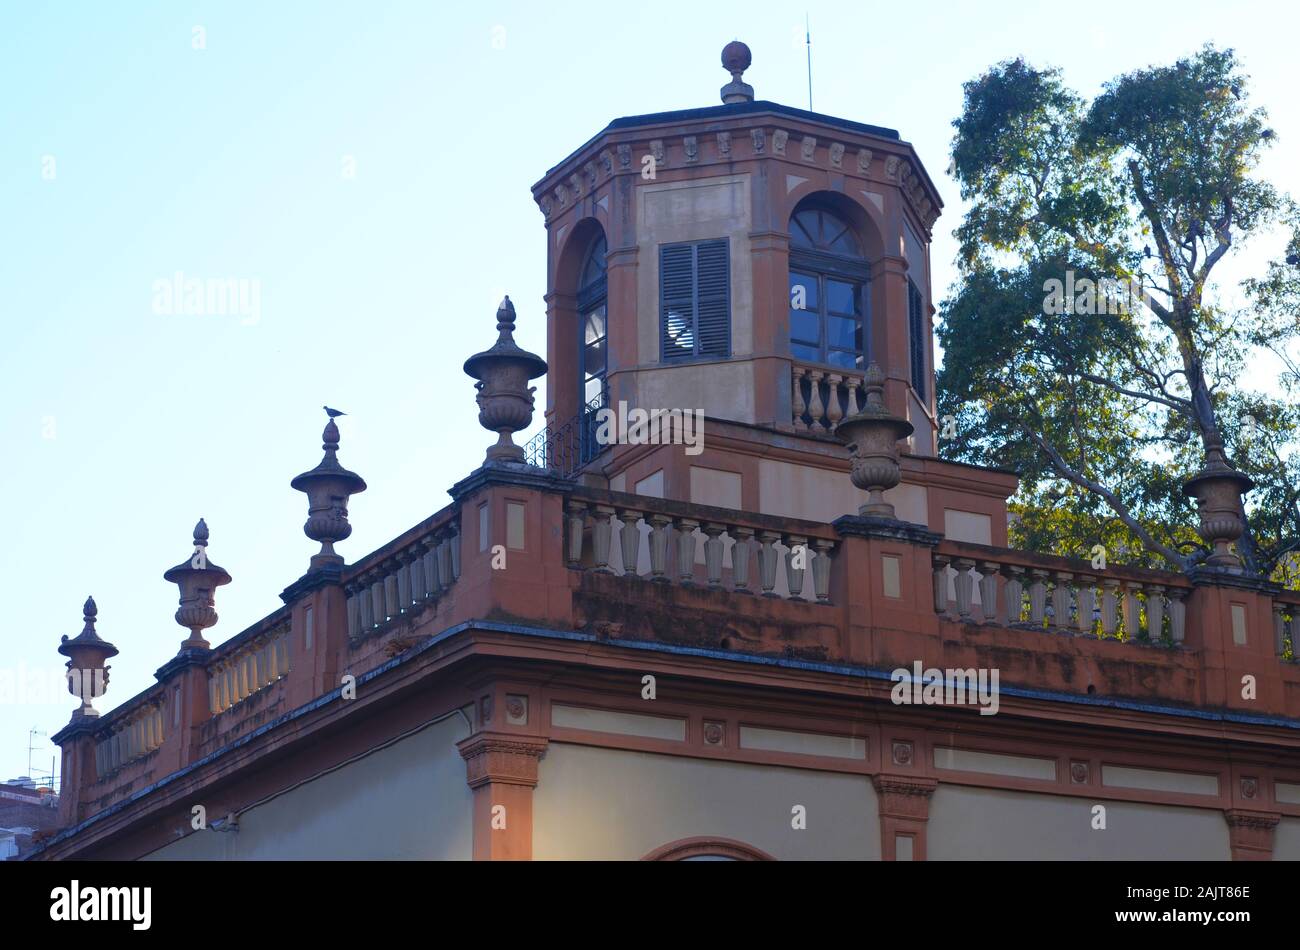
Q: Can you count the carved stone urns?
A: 6